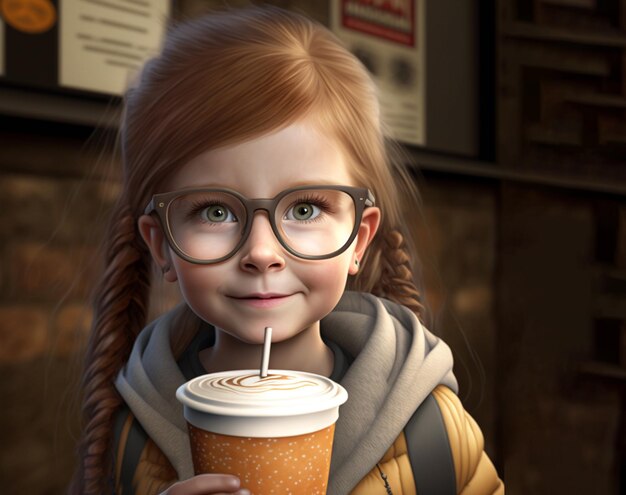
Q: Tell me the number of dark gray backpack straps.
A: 2